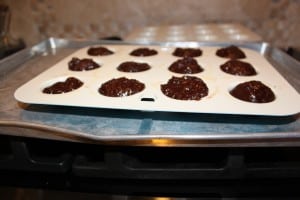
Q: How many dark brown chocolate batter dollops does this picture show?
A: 12